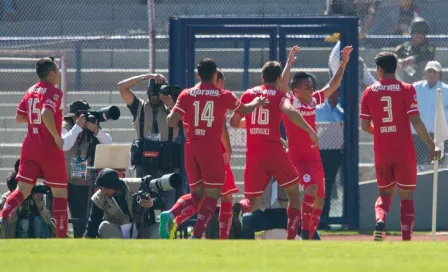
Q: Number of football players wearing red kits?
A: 6